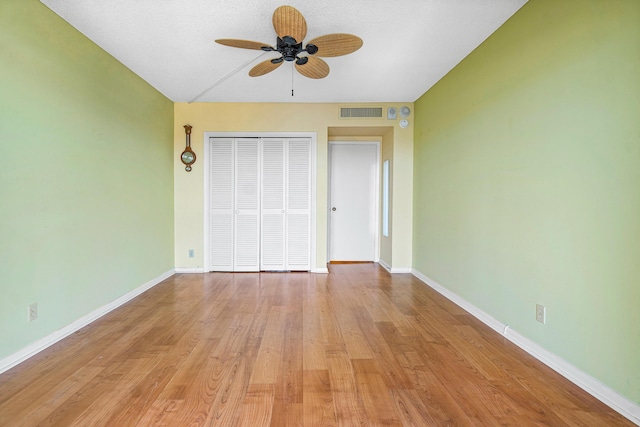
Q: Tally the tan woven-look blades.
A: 5